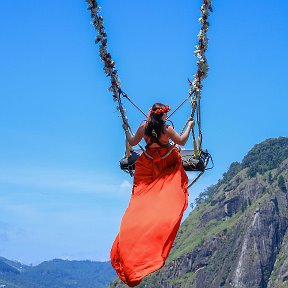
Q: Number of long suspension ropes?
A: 2